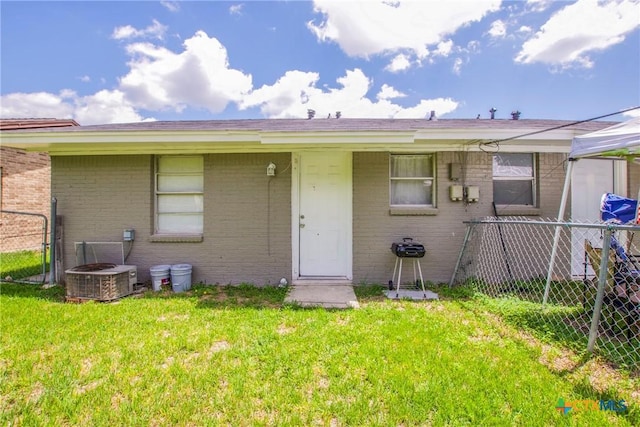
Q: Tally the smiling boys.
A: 0